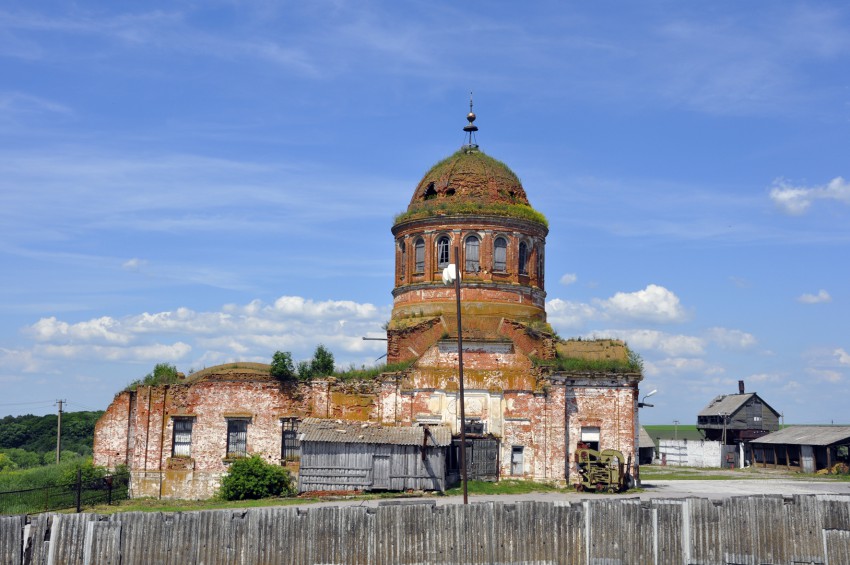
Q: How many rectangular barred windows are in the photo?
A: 3